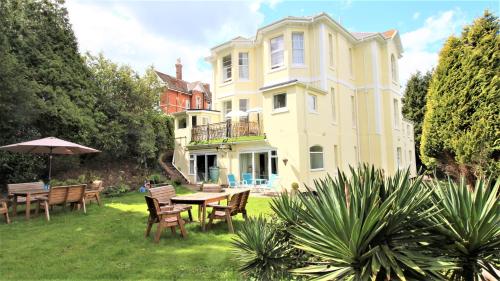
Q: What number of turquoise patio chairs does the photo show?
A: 3